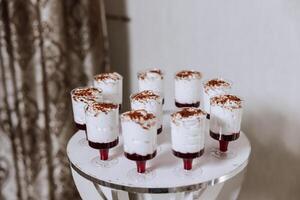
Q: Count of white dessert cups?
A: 10